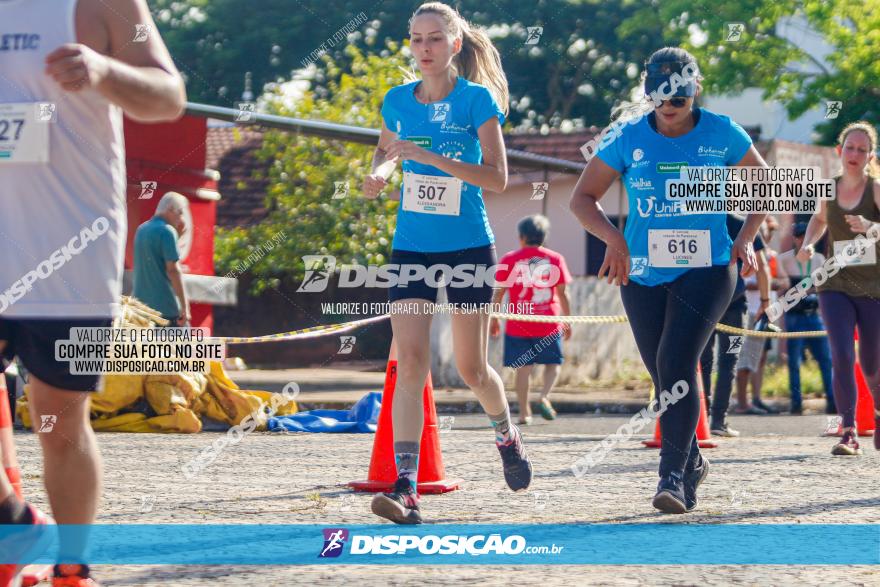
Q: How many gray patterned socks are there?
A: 2